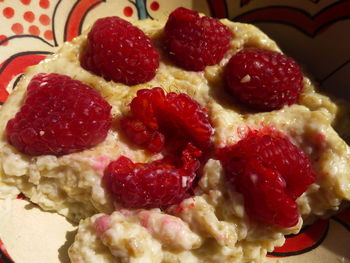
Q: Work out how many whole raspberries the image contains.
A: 4